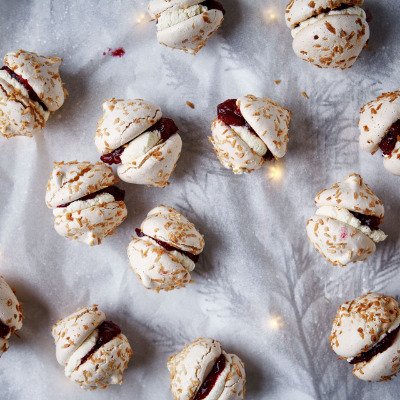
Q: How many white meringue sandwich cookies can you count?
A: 13